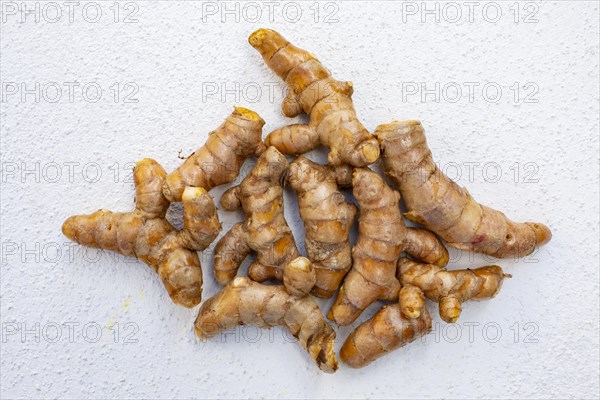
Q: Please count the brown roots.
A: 10